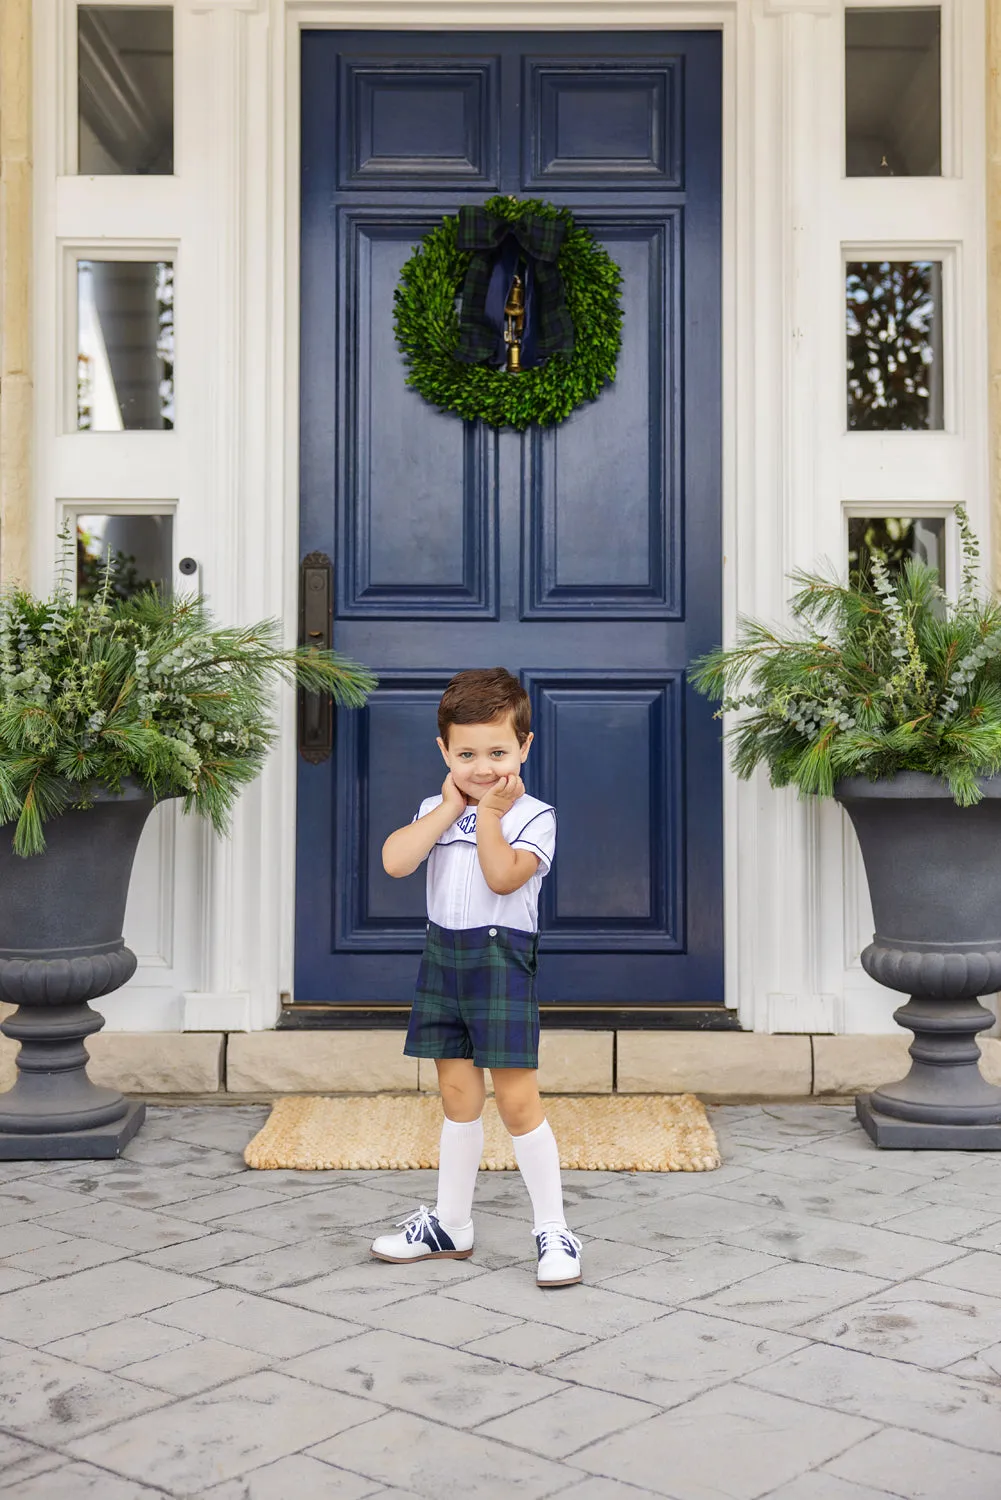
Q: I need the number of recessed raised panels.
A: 6